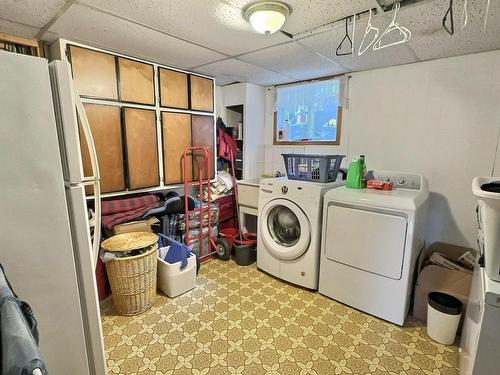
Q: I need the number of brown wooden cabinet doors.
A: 8